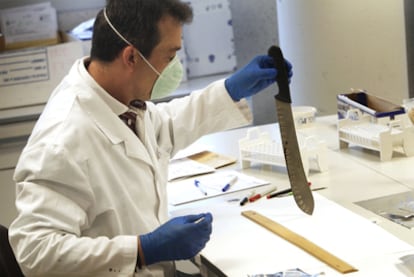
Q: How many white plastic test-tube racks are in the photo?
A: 2